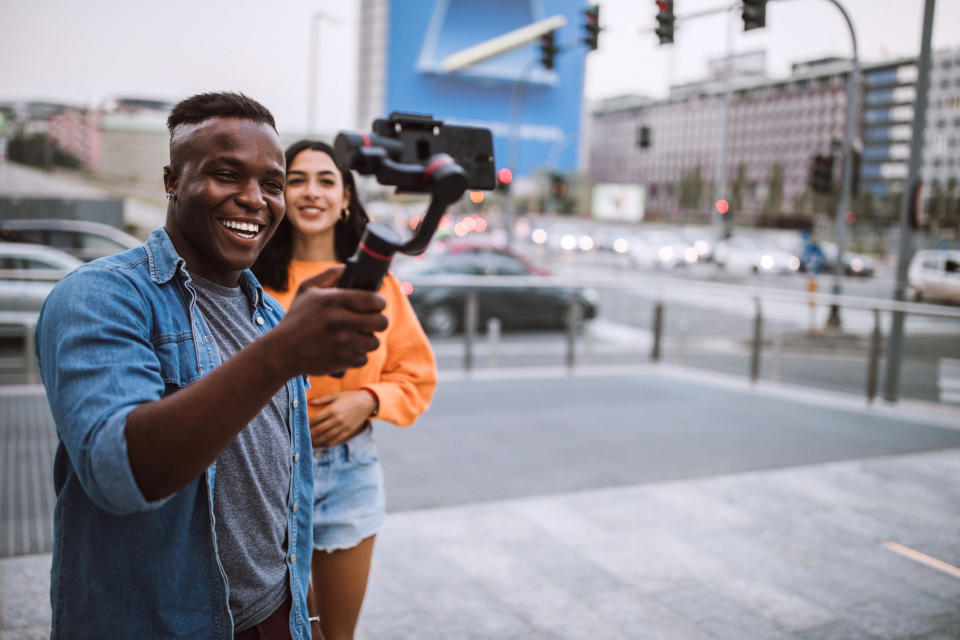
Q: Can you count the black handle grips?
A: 1